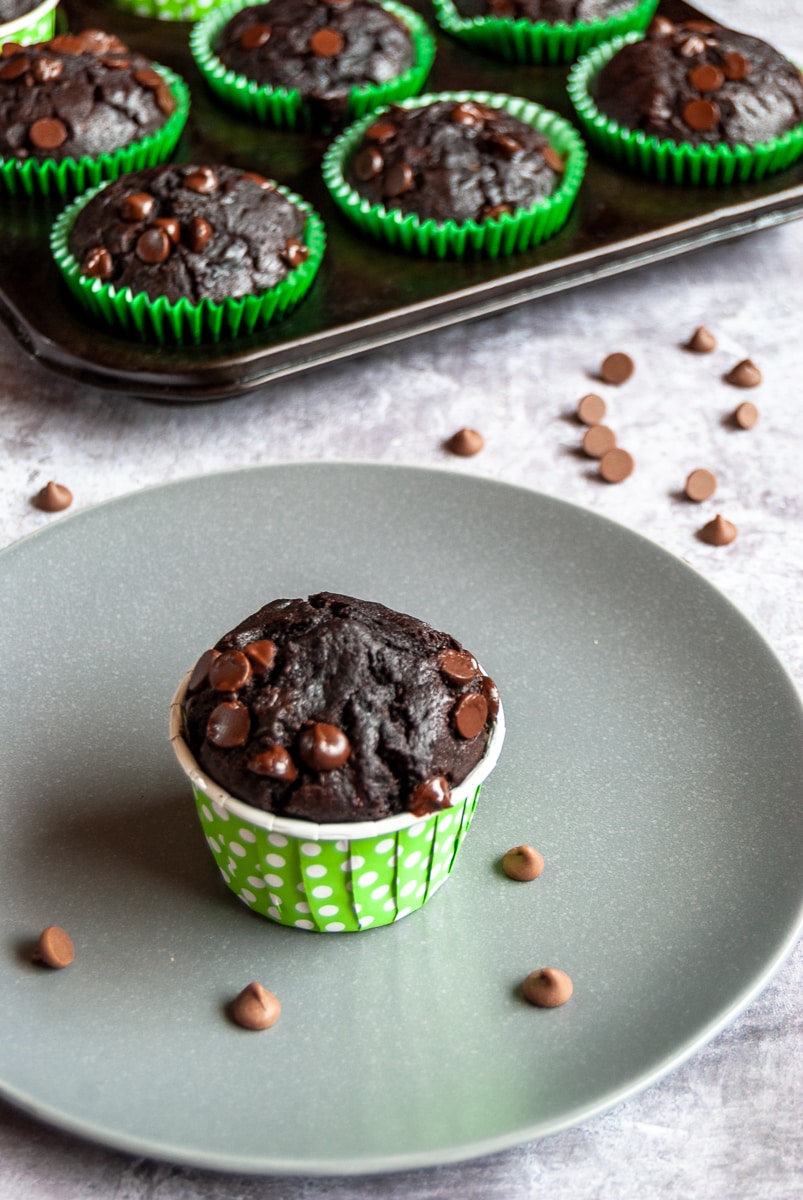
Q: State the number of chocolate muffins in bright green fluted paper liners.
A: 6